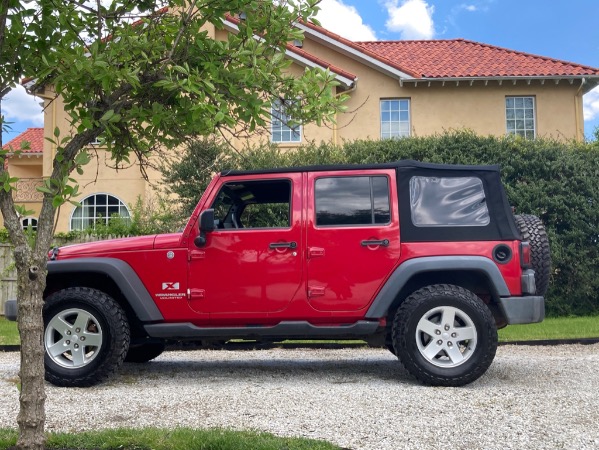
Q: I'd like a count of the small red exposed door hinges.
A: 4